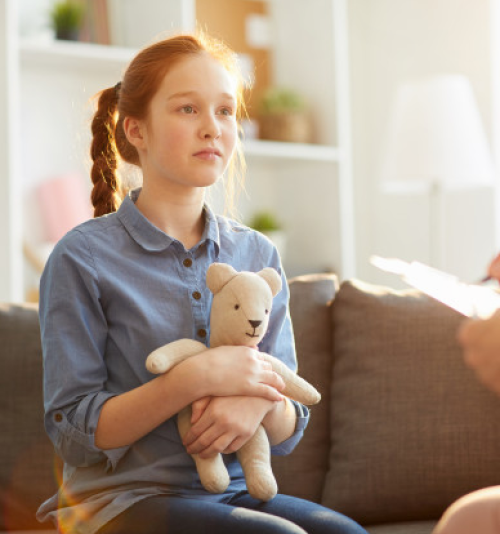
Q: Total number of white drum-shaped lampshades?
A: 1